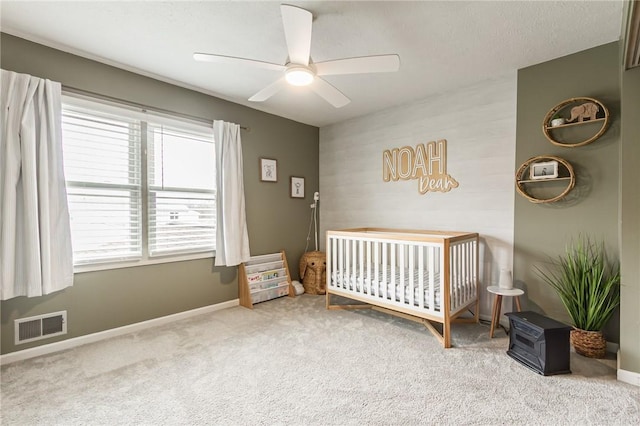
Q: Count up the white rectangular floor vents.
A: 1